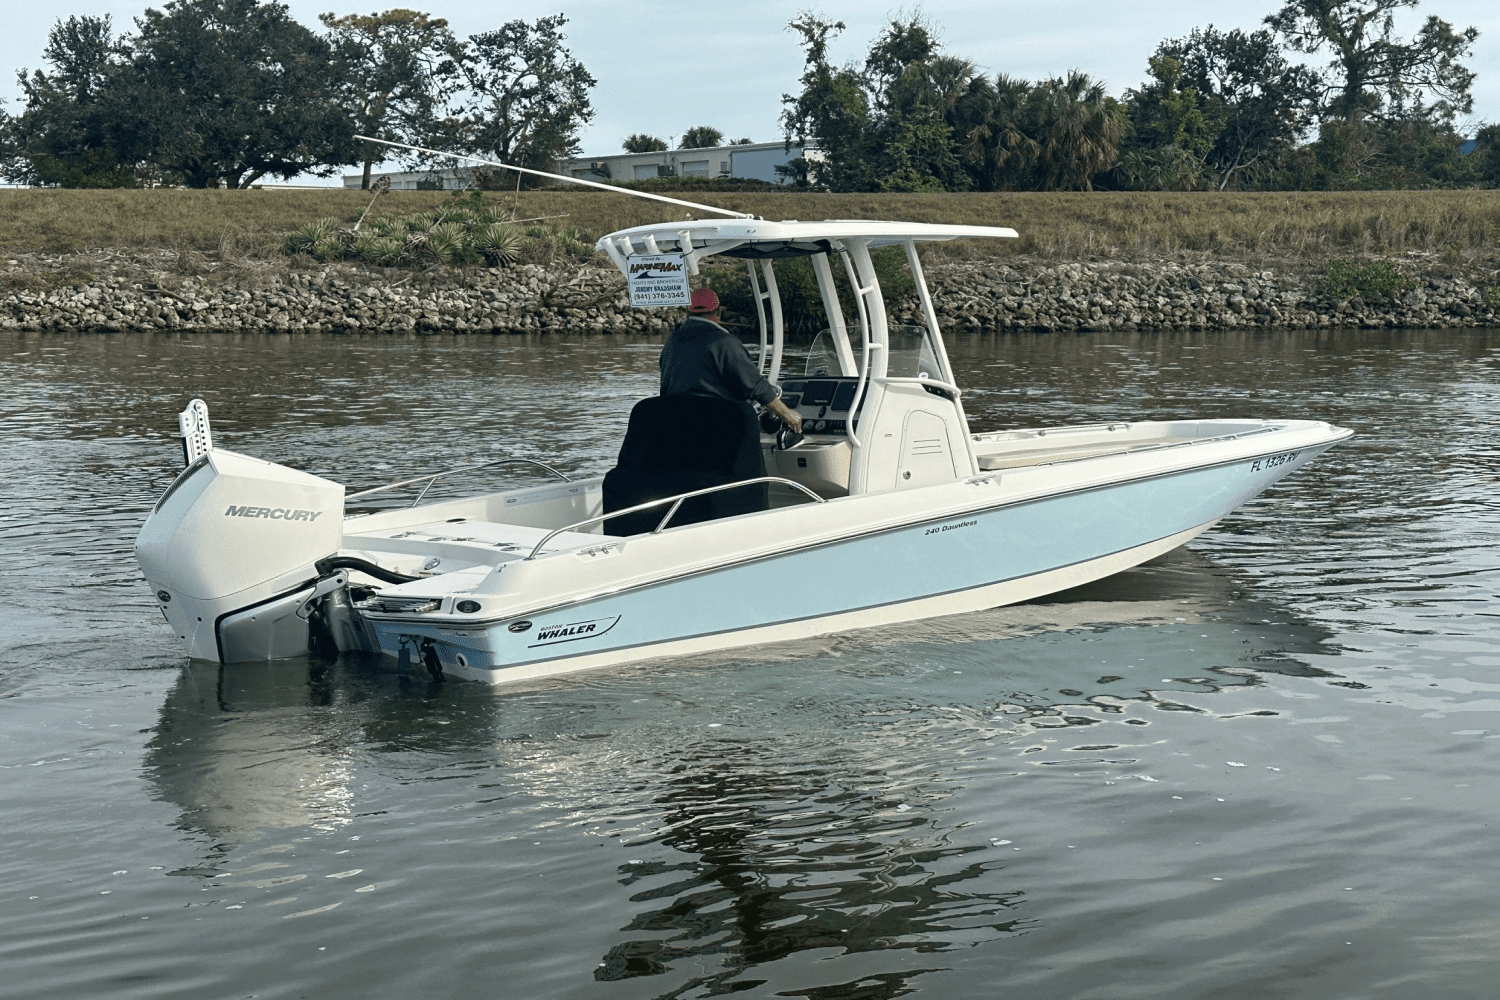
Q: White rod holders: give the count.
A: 4